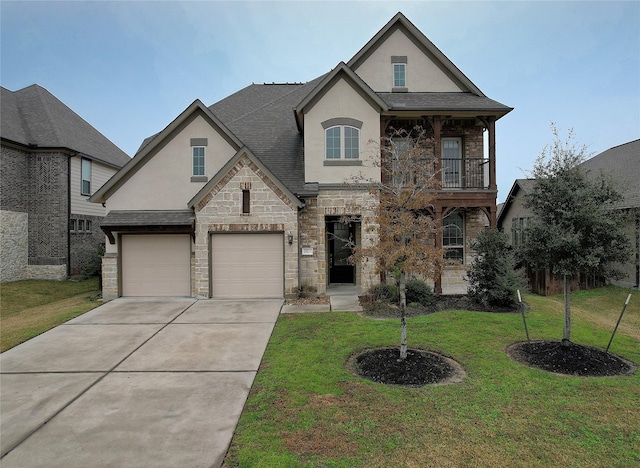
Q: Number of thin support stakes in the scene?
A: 2